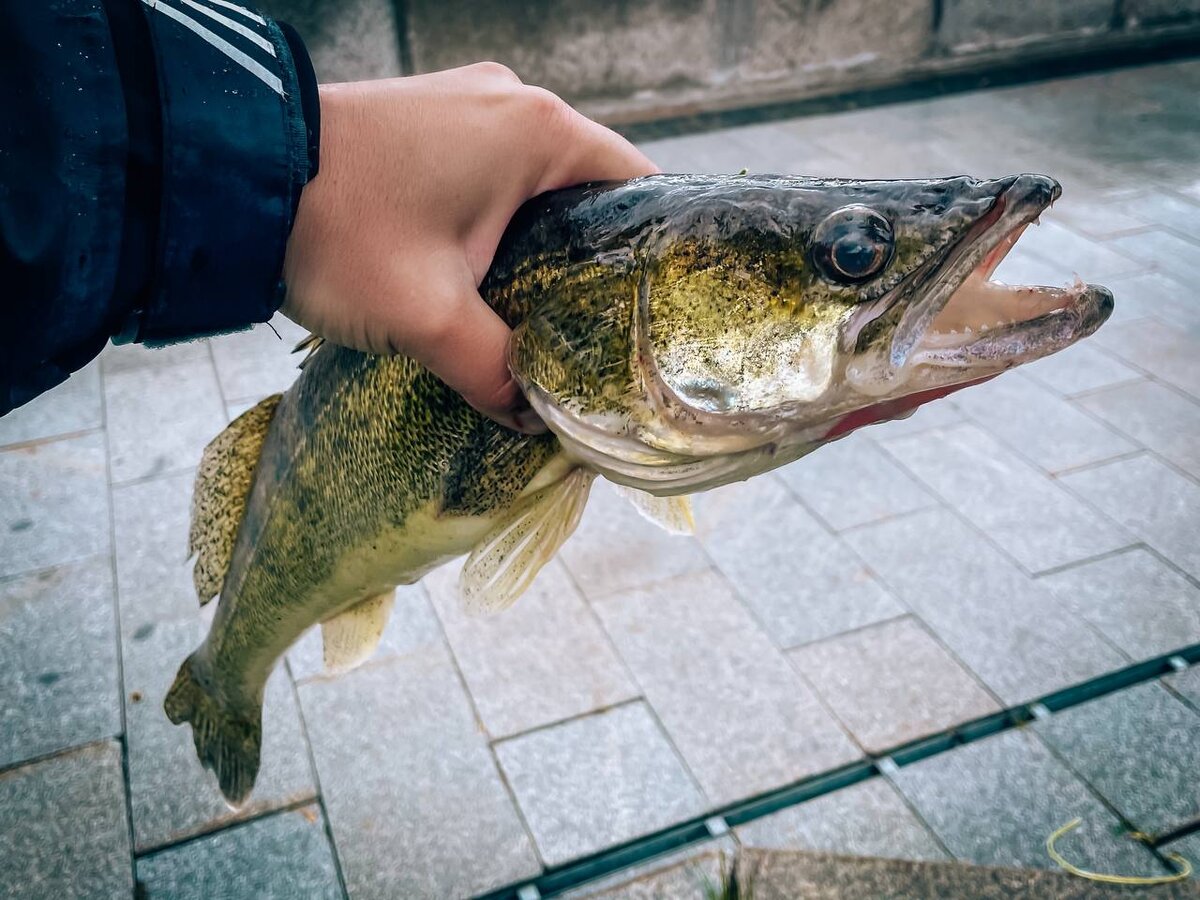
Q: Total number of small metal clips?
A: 5